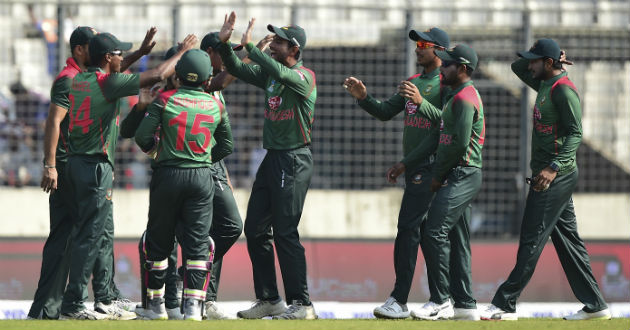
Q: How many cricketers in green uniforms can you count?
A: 9